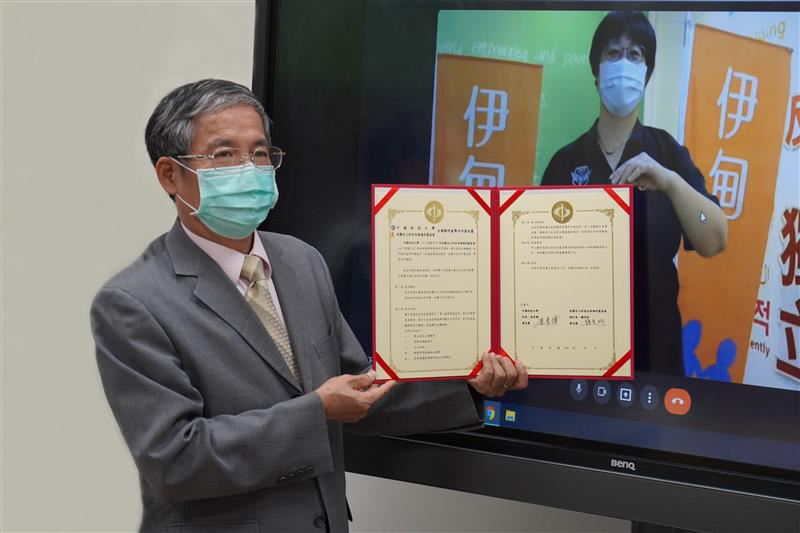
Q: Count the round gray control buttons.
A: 4